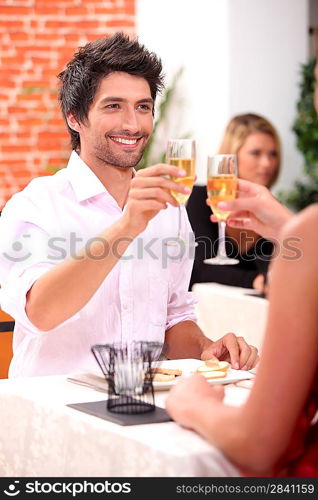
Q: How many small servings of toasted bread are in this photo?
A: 2